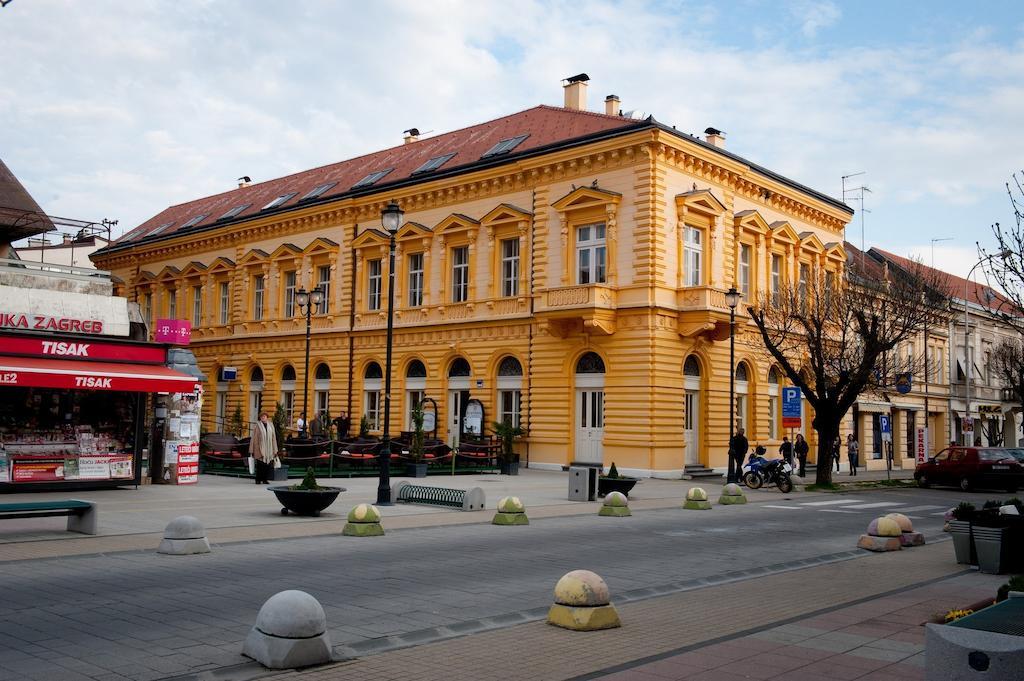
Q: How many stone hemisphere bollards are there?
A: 11